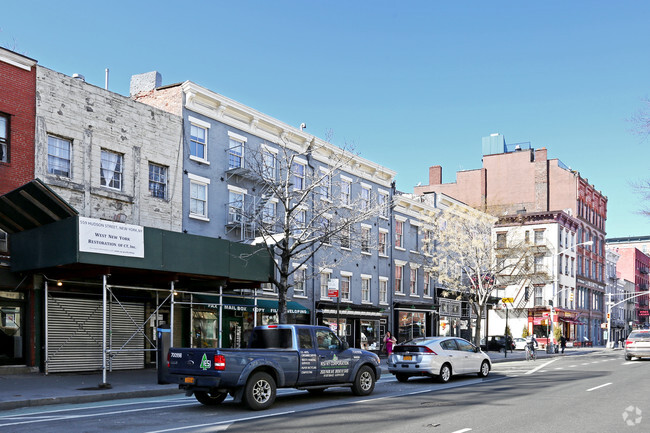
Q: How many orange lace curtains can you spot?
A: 0